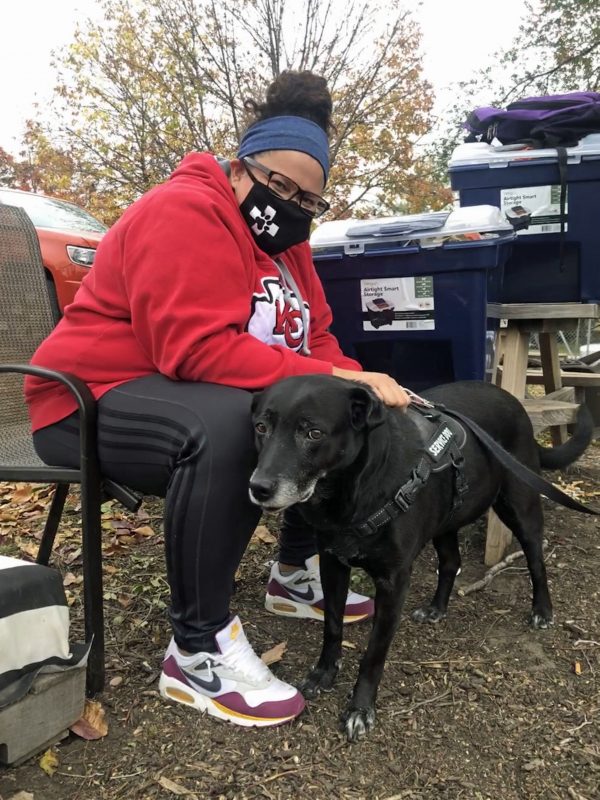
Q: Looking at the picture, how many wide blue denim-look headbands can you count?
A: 1